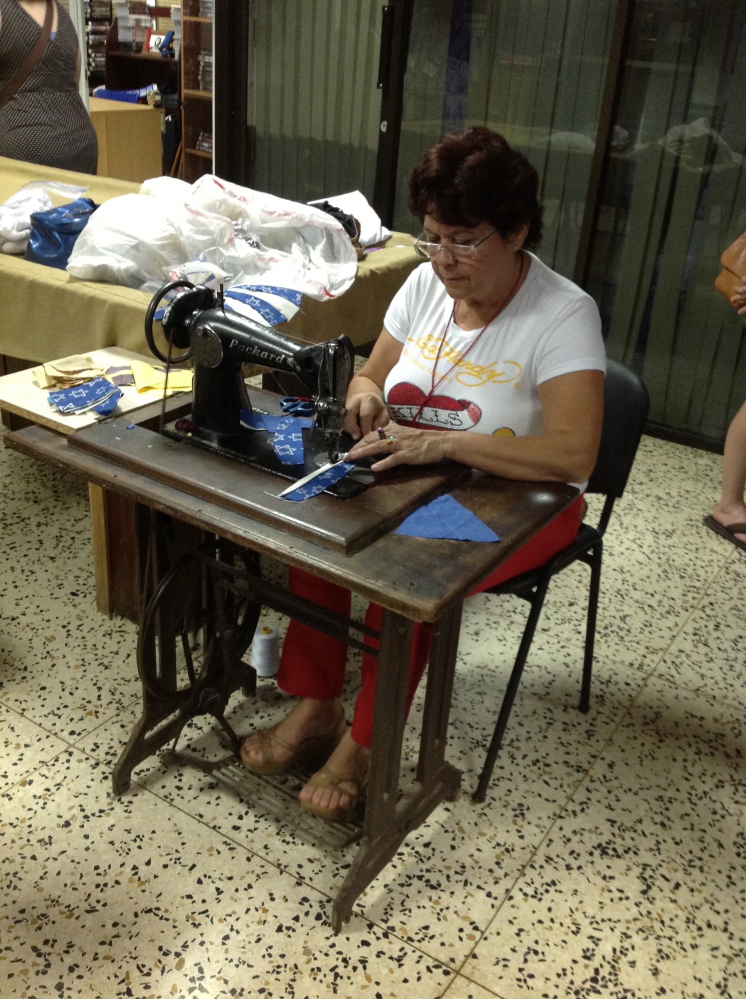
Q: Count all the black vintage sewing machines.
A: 1